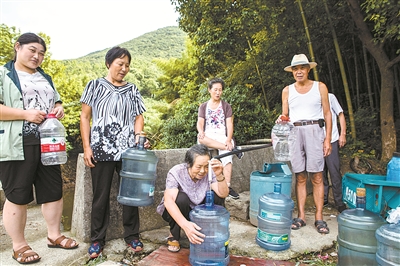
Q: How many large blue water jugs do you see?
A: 5